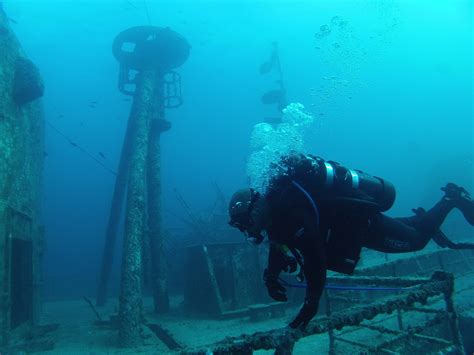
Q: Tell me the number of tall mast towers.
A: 2